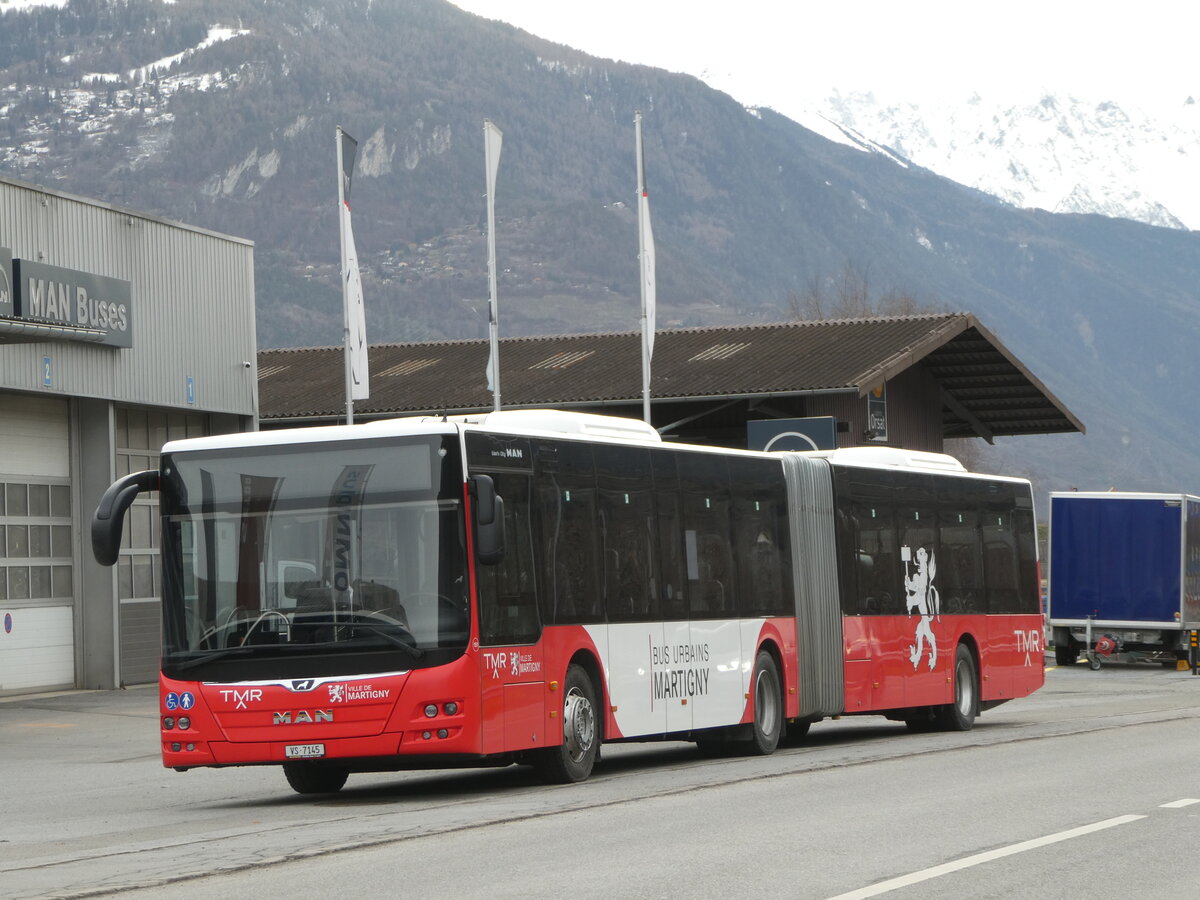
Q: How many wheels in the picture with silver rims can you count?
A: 3